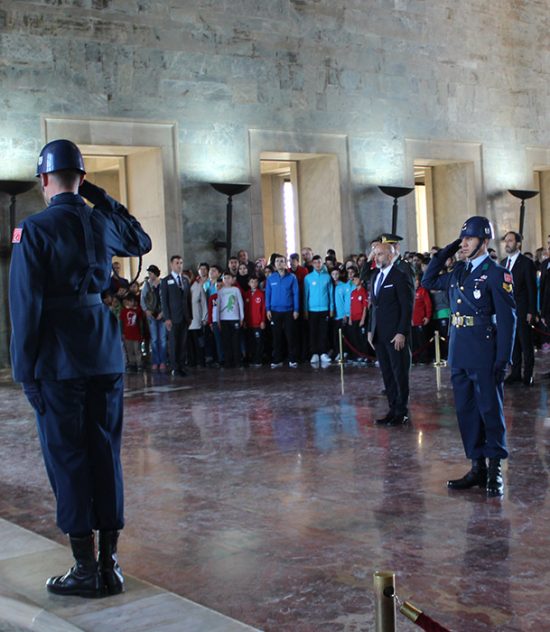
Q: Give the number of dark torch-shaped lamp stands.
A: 4